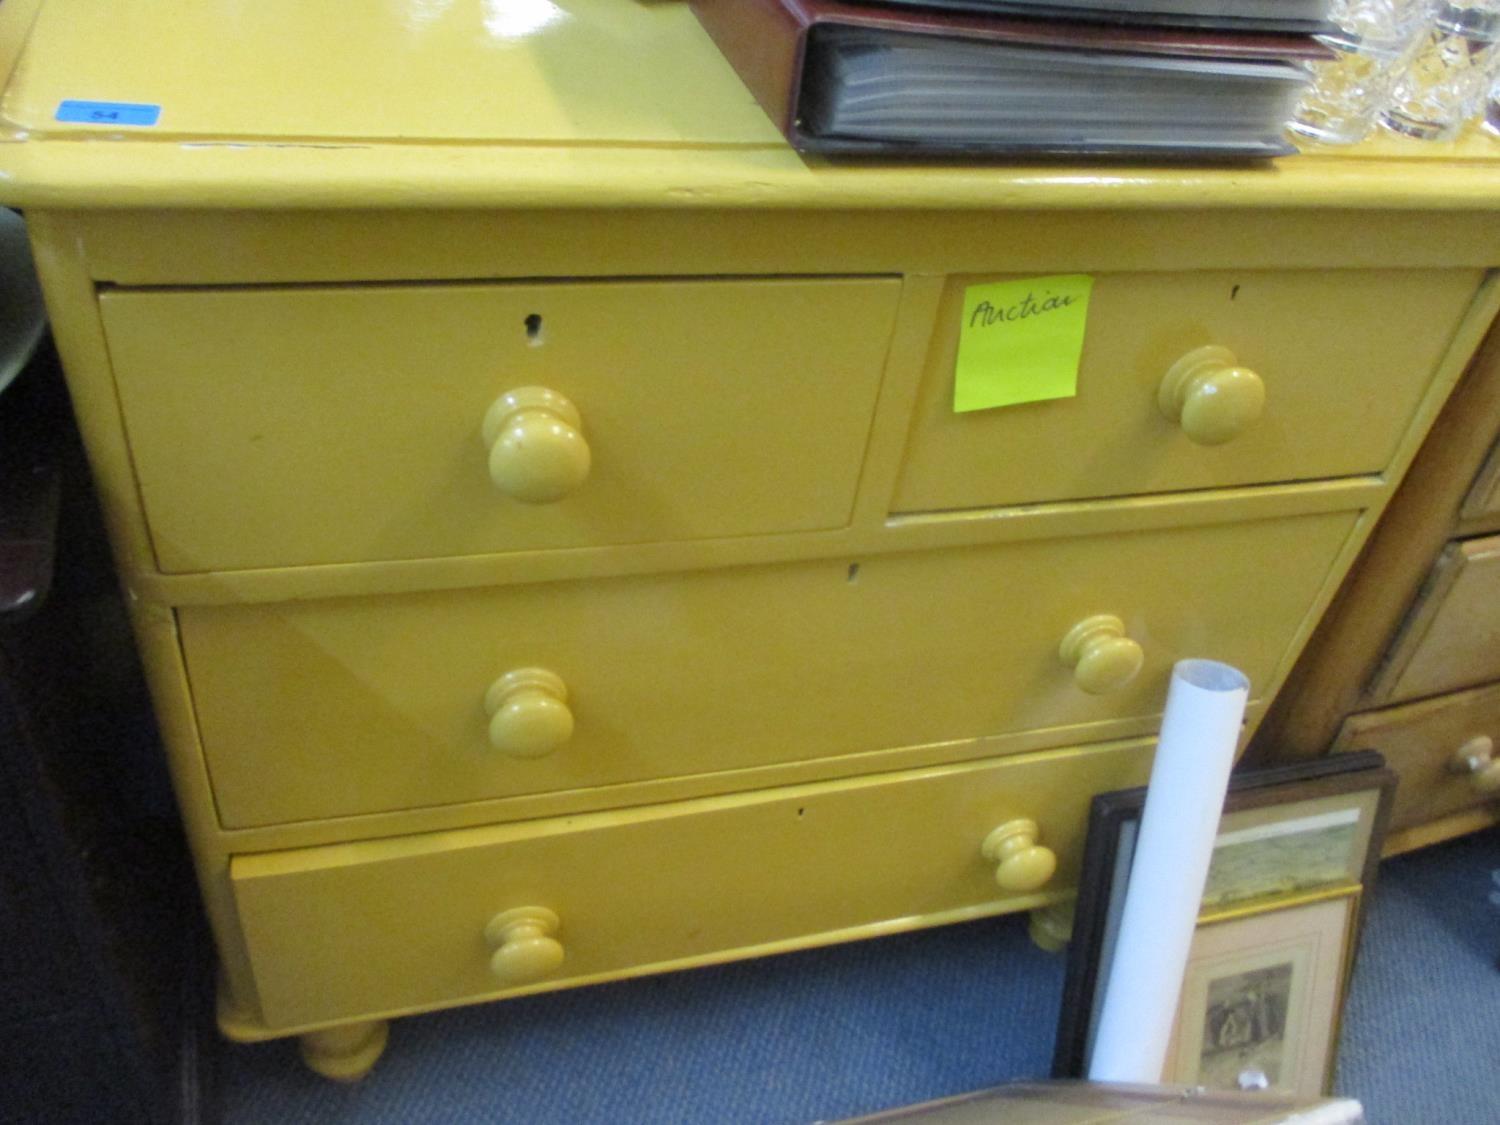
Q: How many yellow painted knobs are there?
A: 6